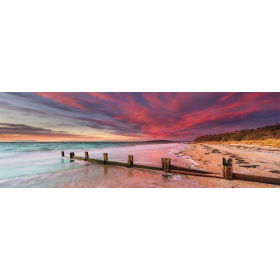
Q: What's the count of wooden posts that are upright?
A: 7